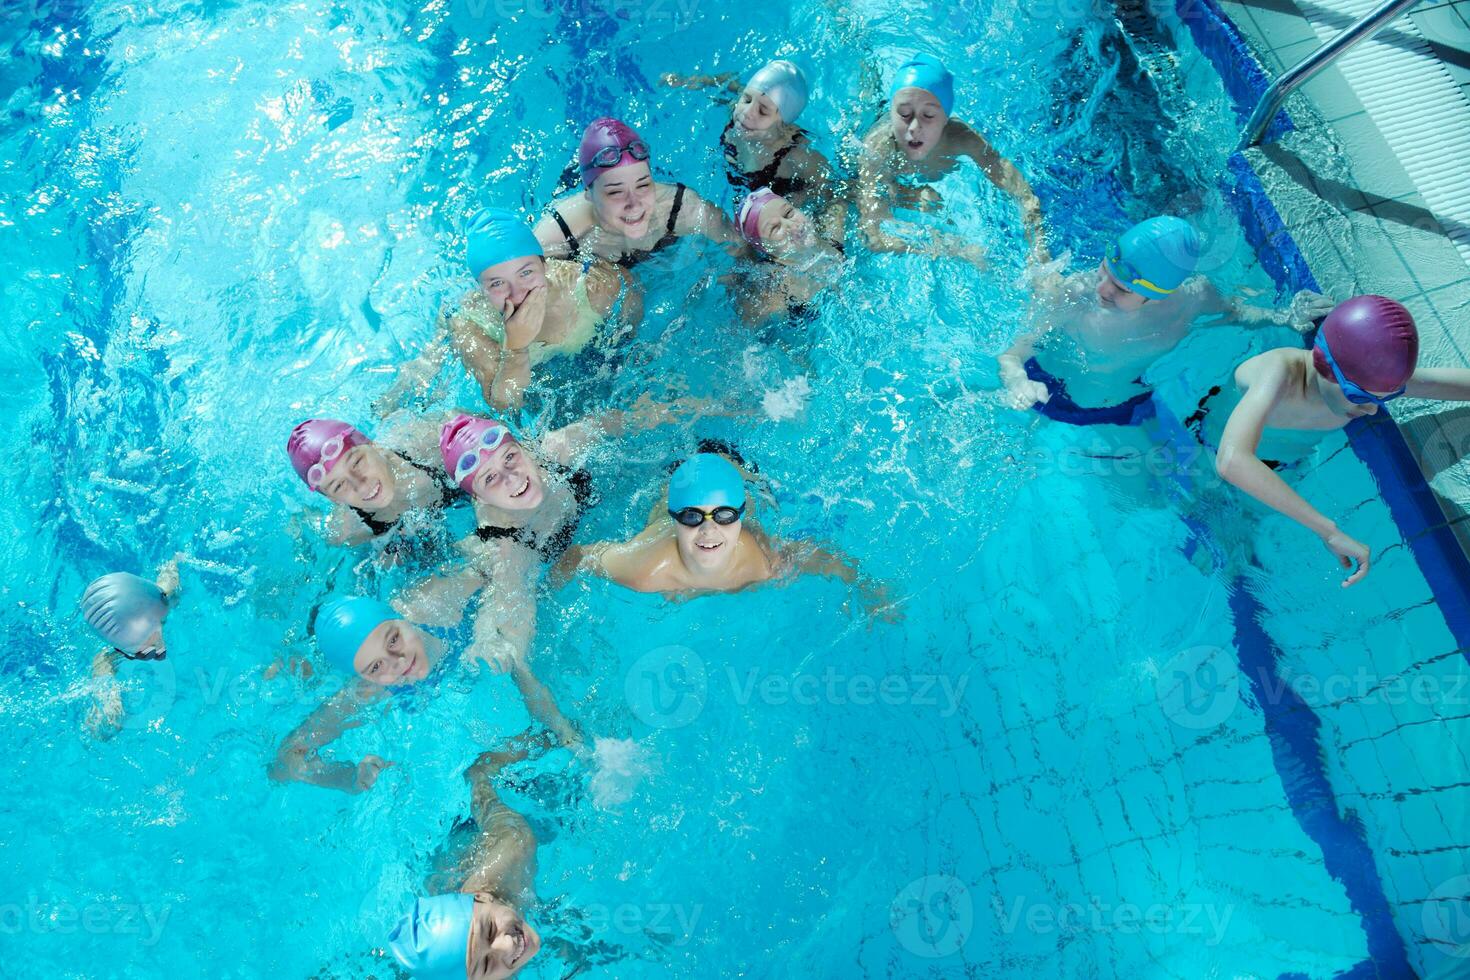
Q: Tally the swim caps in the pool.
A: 13